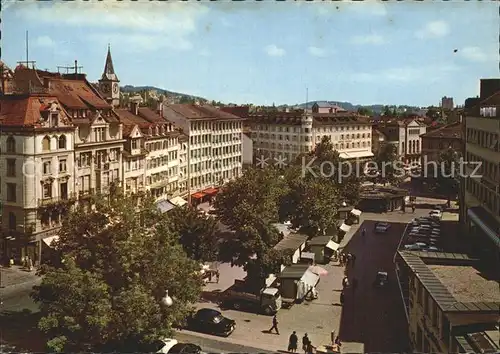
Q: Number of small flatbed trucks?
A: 1